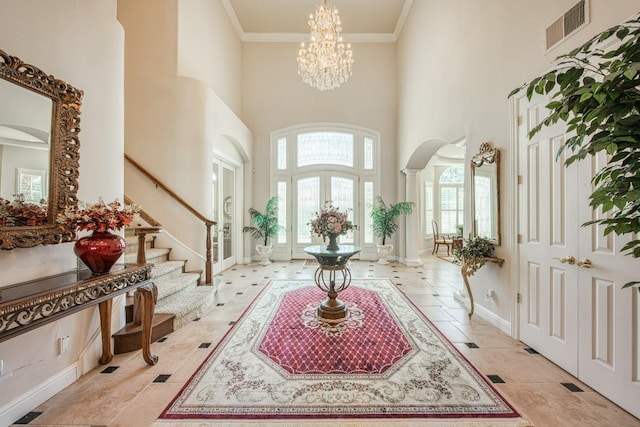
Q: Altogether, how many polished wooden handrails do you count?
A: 2